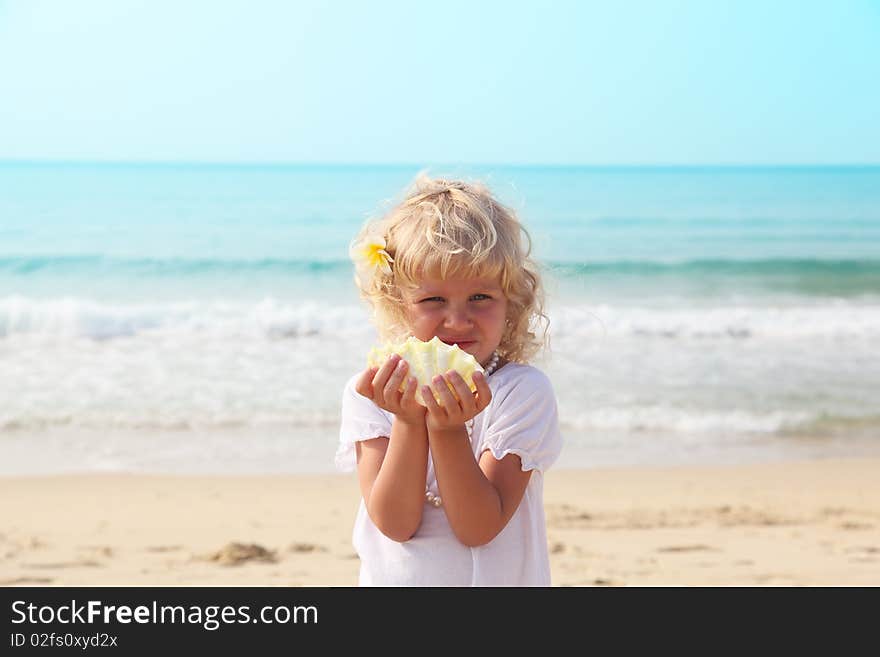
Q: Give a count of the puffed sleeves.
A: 2